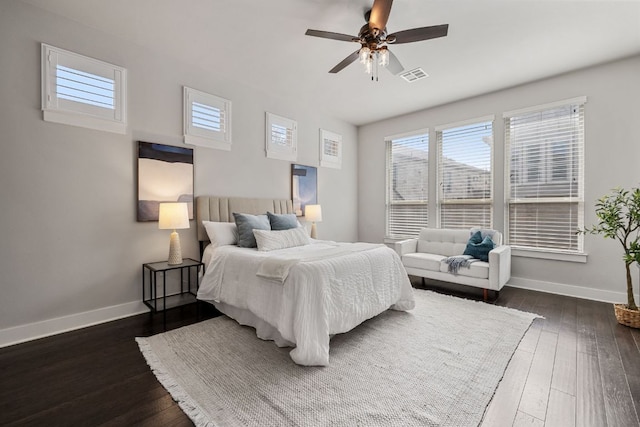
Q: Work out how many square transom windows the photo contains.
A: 4